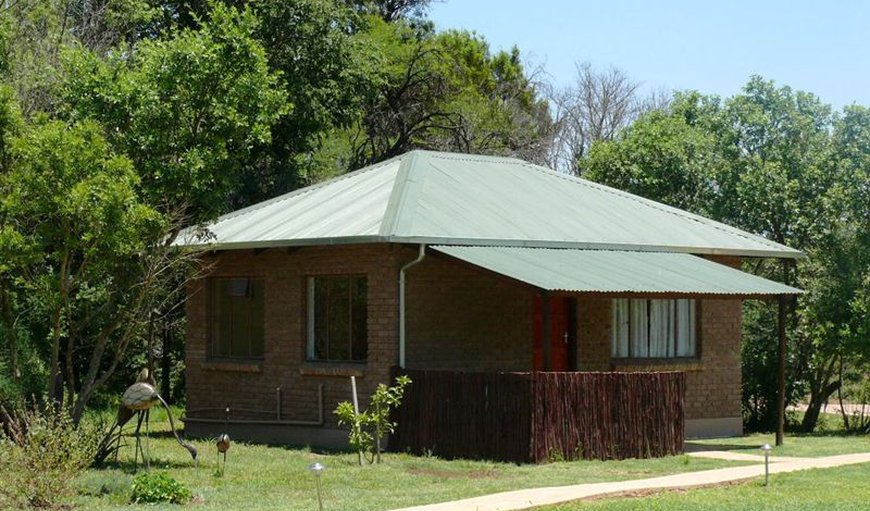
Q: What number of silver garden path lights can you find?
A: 2